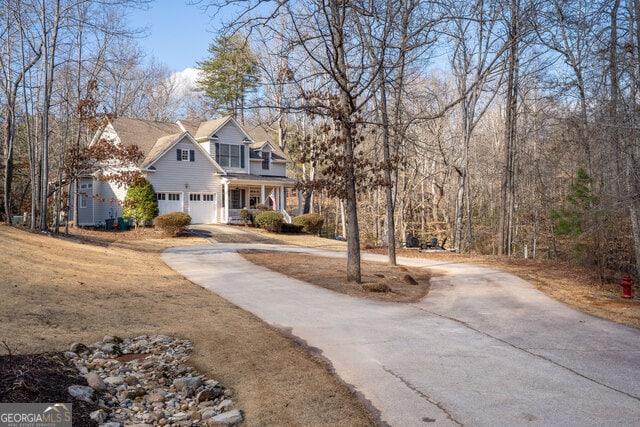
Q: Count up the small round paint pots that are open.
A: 0